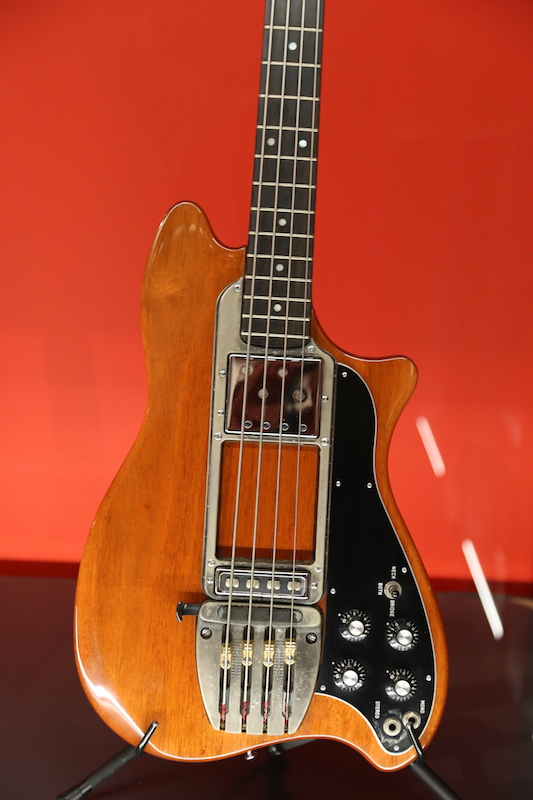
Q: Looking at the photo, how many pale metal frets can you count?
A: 13